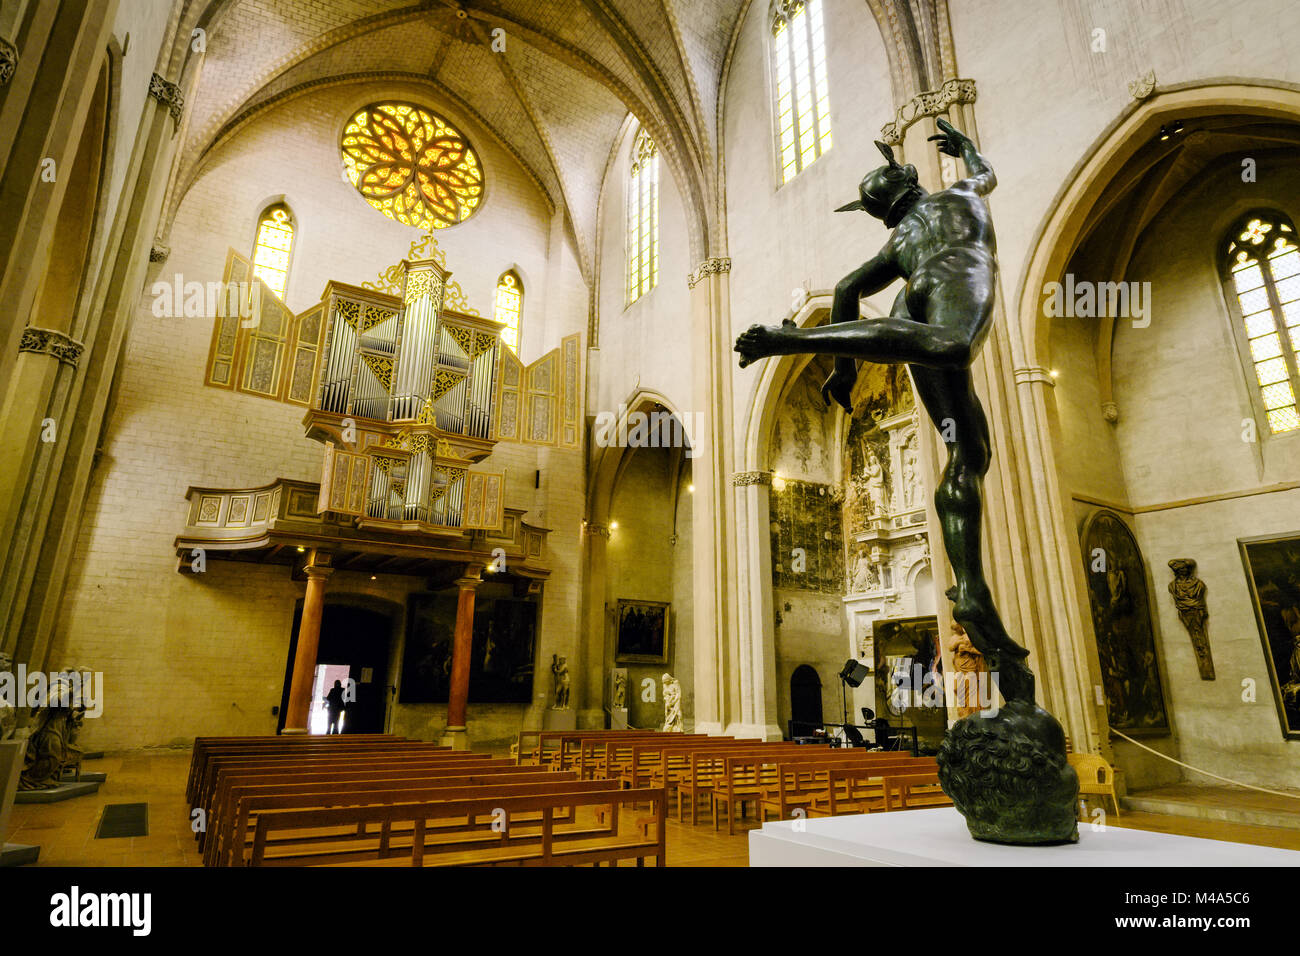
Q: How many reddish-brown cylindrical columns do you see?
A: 2